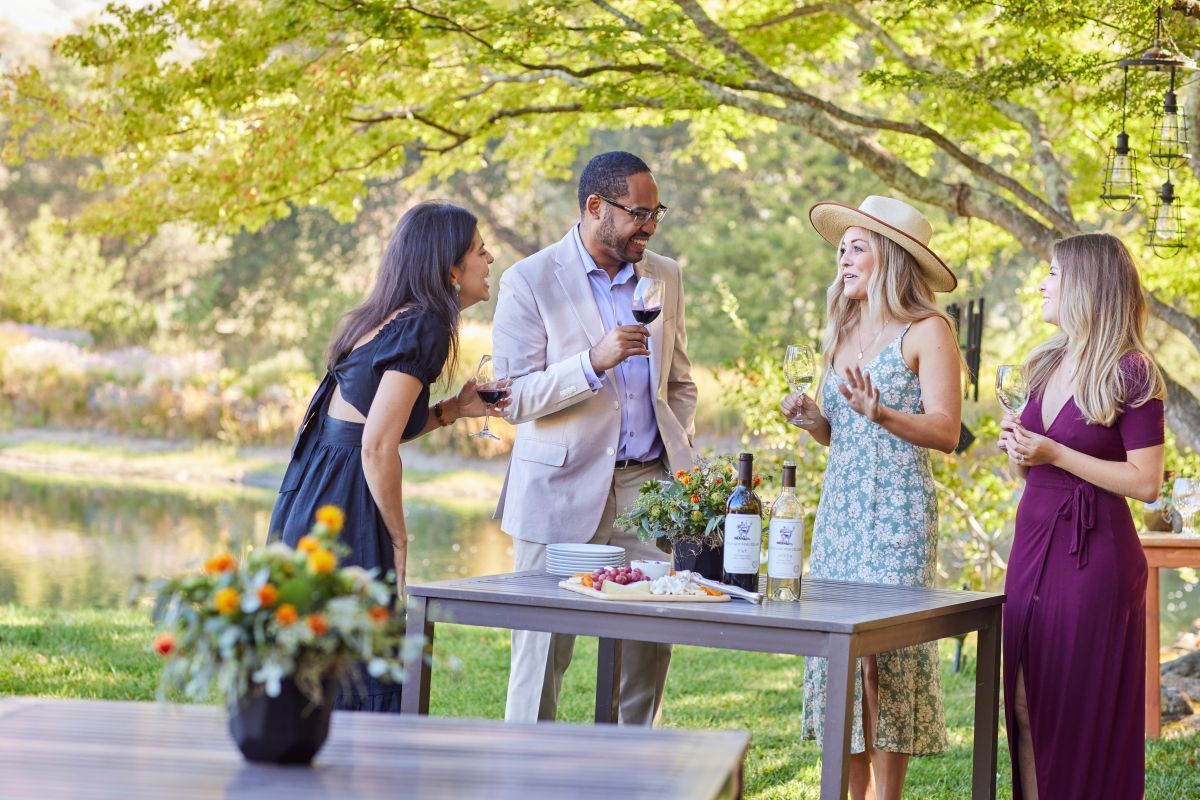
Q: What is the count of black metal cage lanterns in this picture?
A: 3